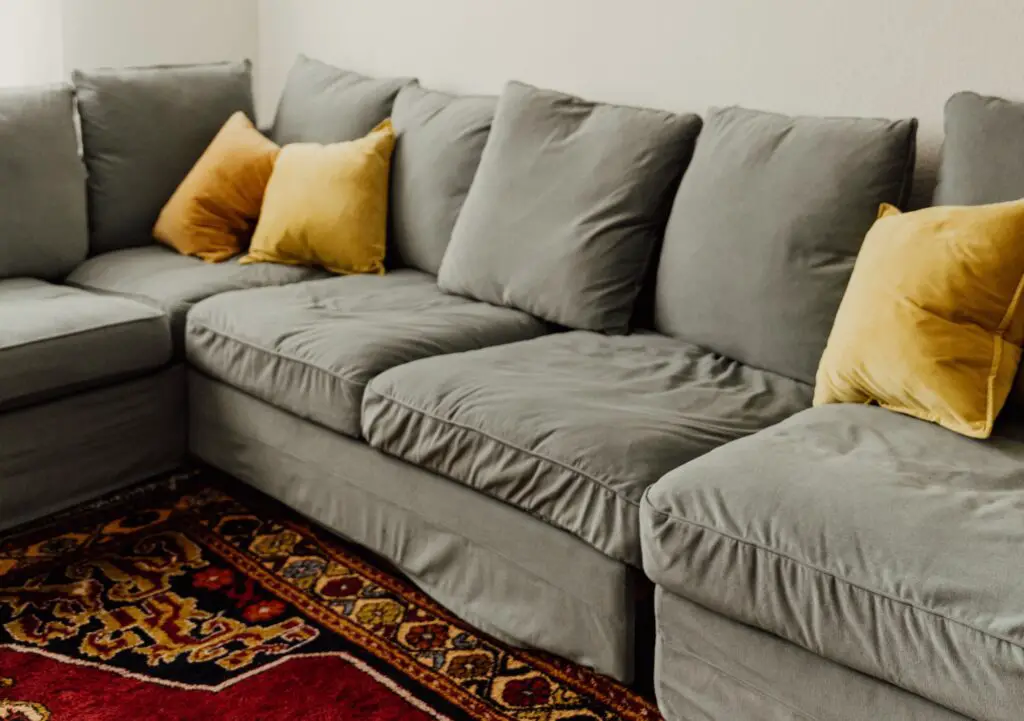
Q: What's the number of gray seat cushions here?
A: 5